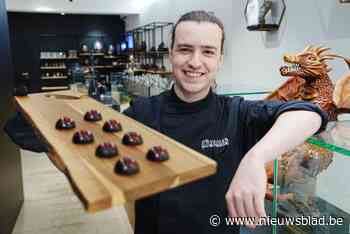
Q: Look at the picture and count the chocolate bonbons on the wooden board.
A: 8